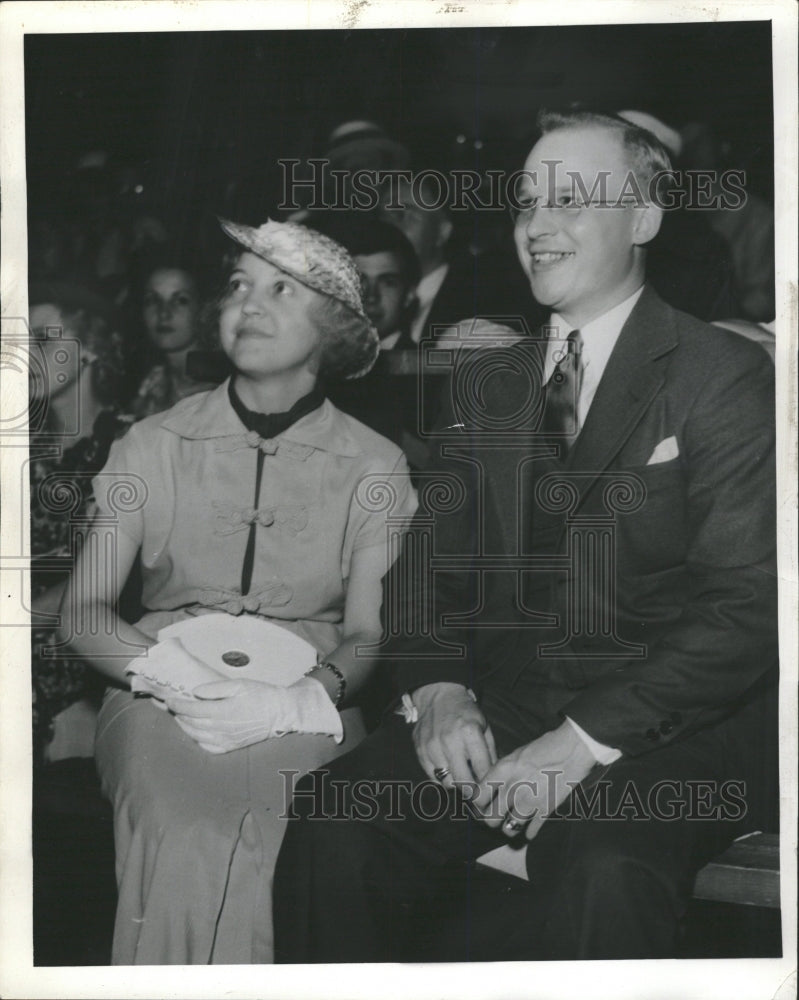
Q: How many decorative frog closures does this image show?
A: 3